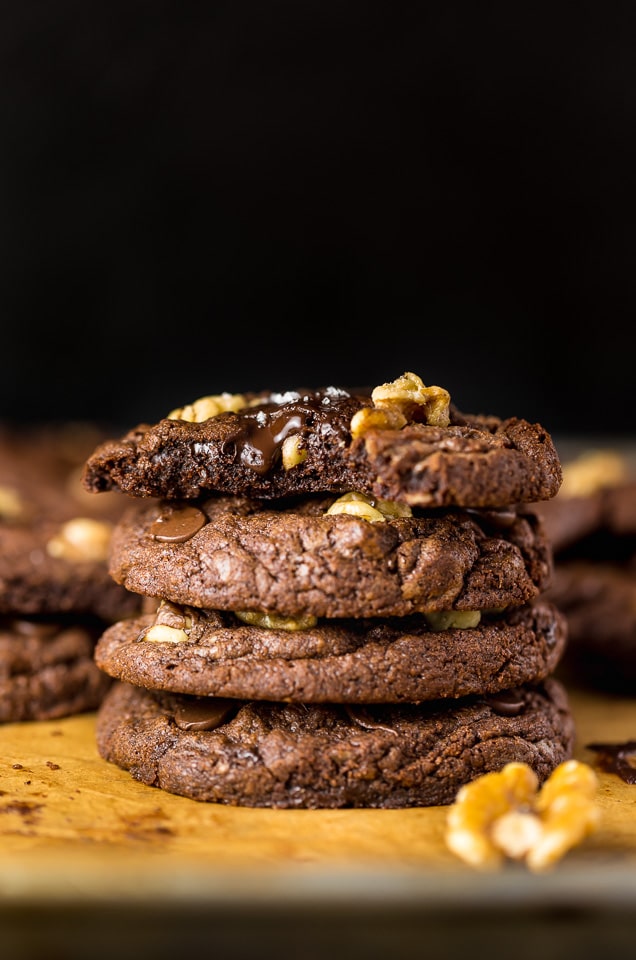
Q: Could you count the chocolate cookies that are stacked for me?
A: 4